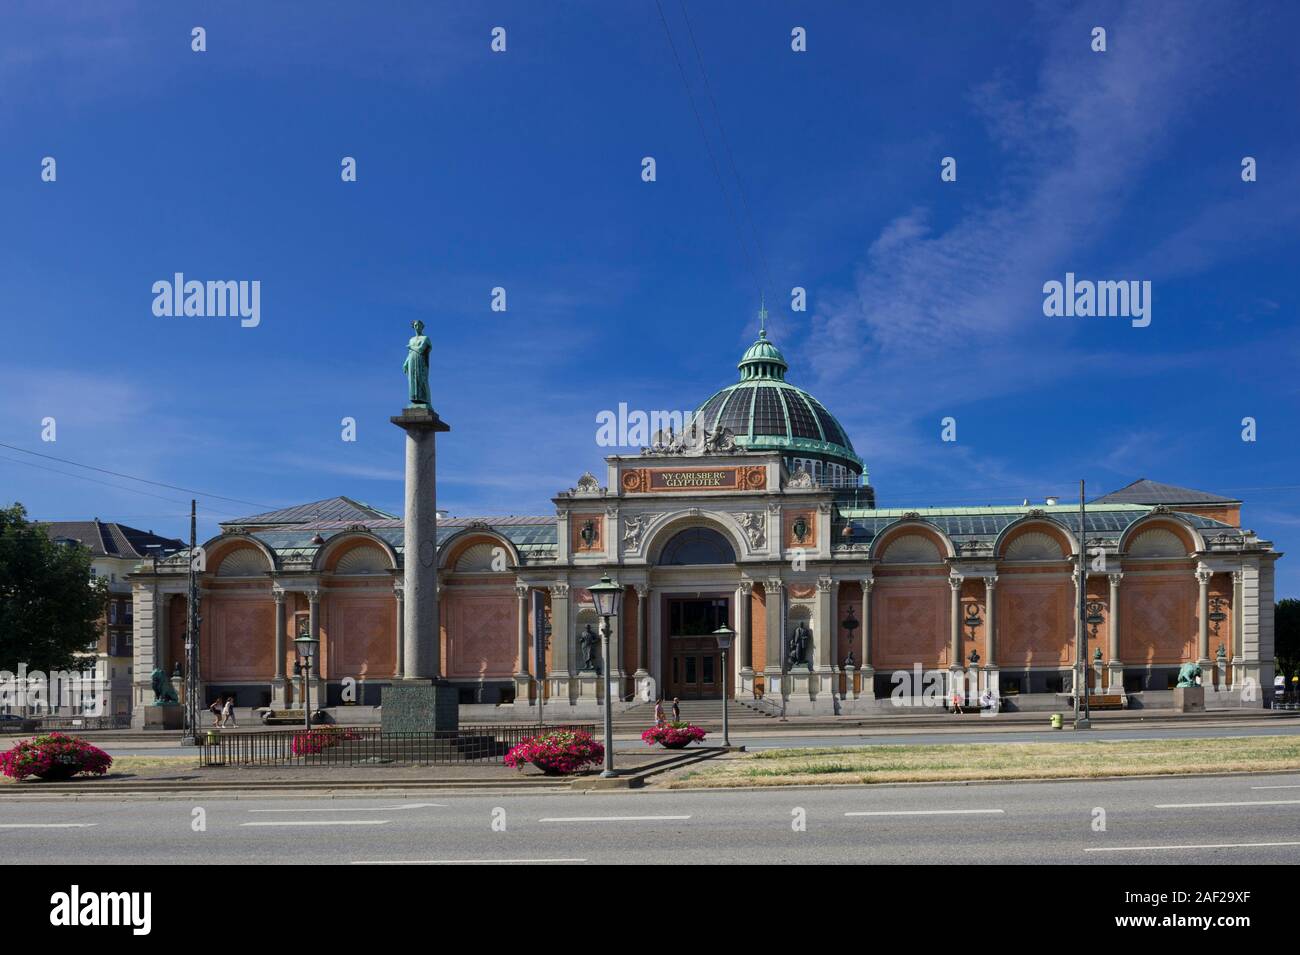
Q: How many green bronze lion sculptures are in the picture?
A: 2